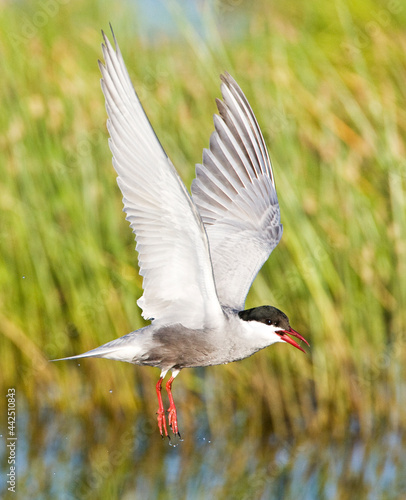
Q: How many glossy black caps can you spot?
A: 1